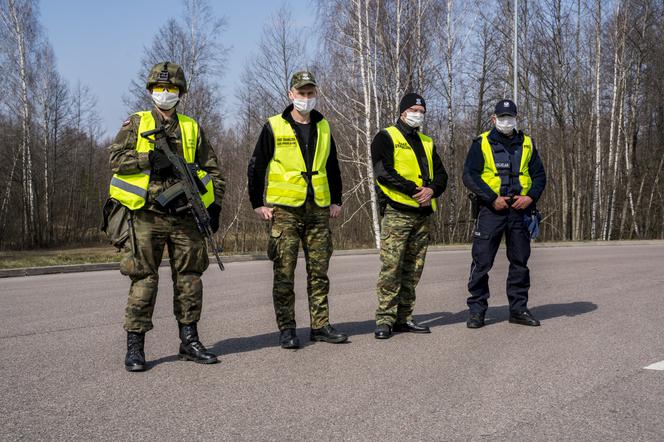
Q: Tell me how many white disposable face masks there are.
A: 4